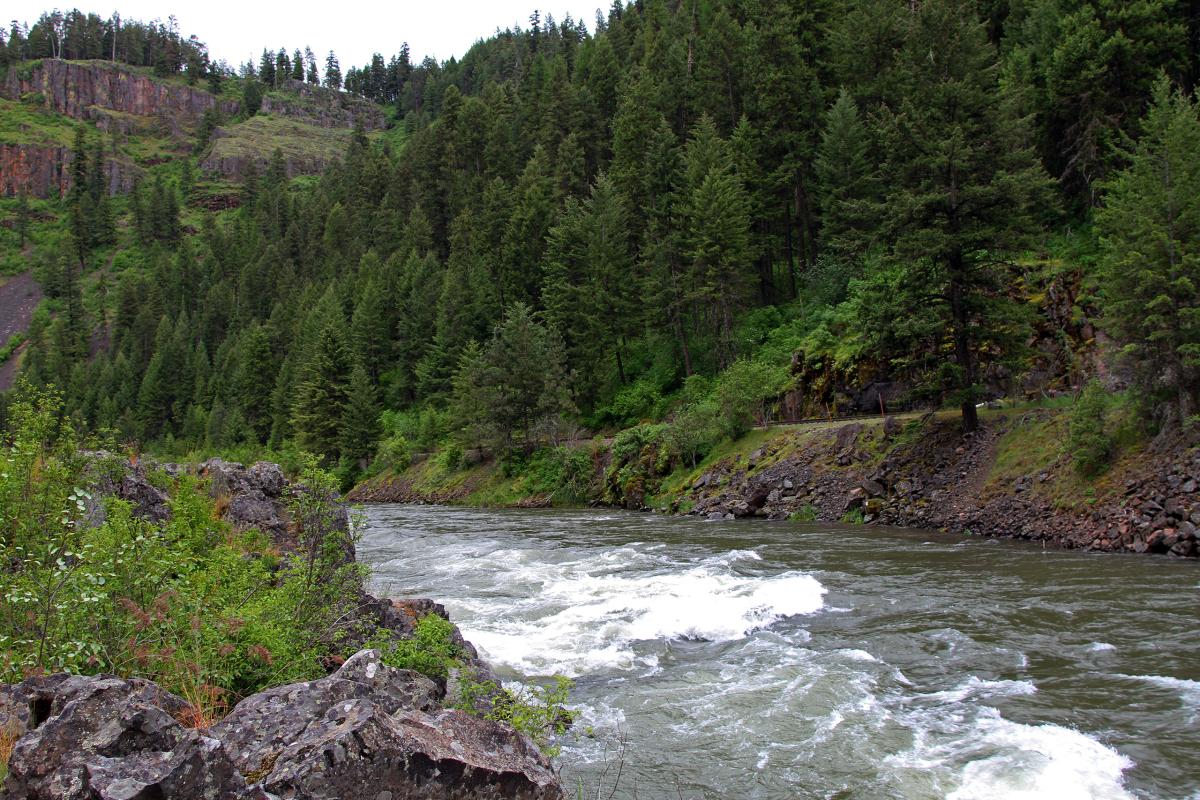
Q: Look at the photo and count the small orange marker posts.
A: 2